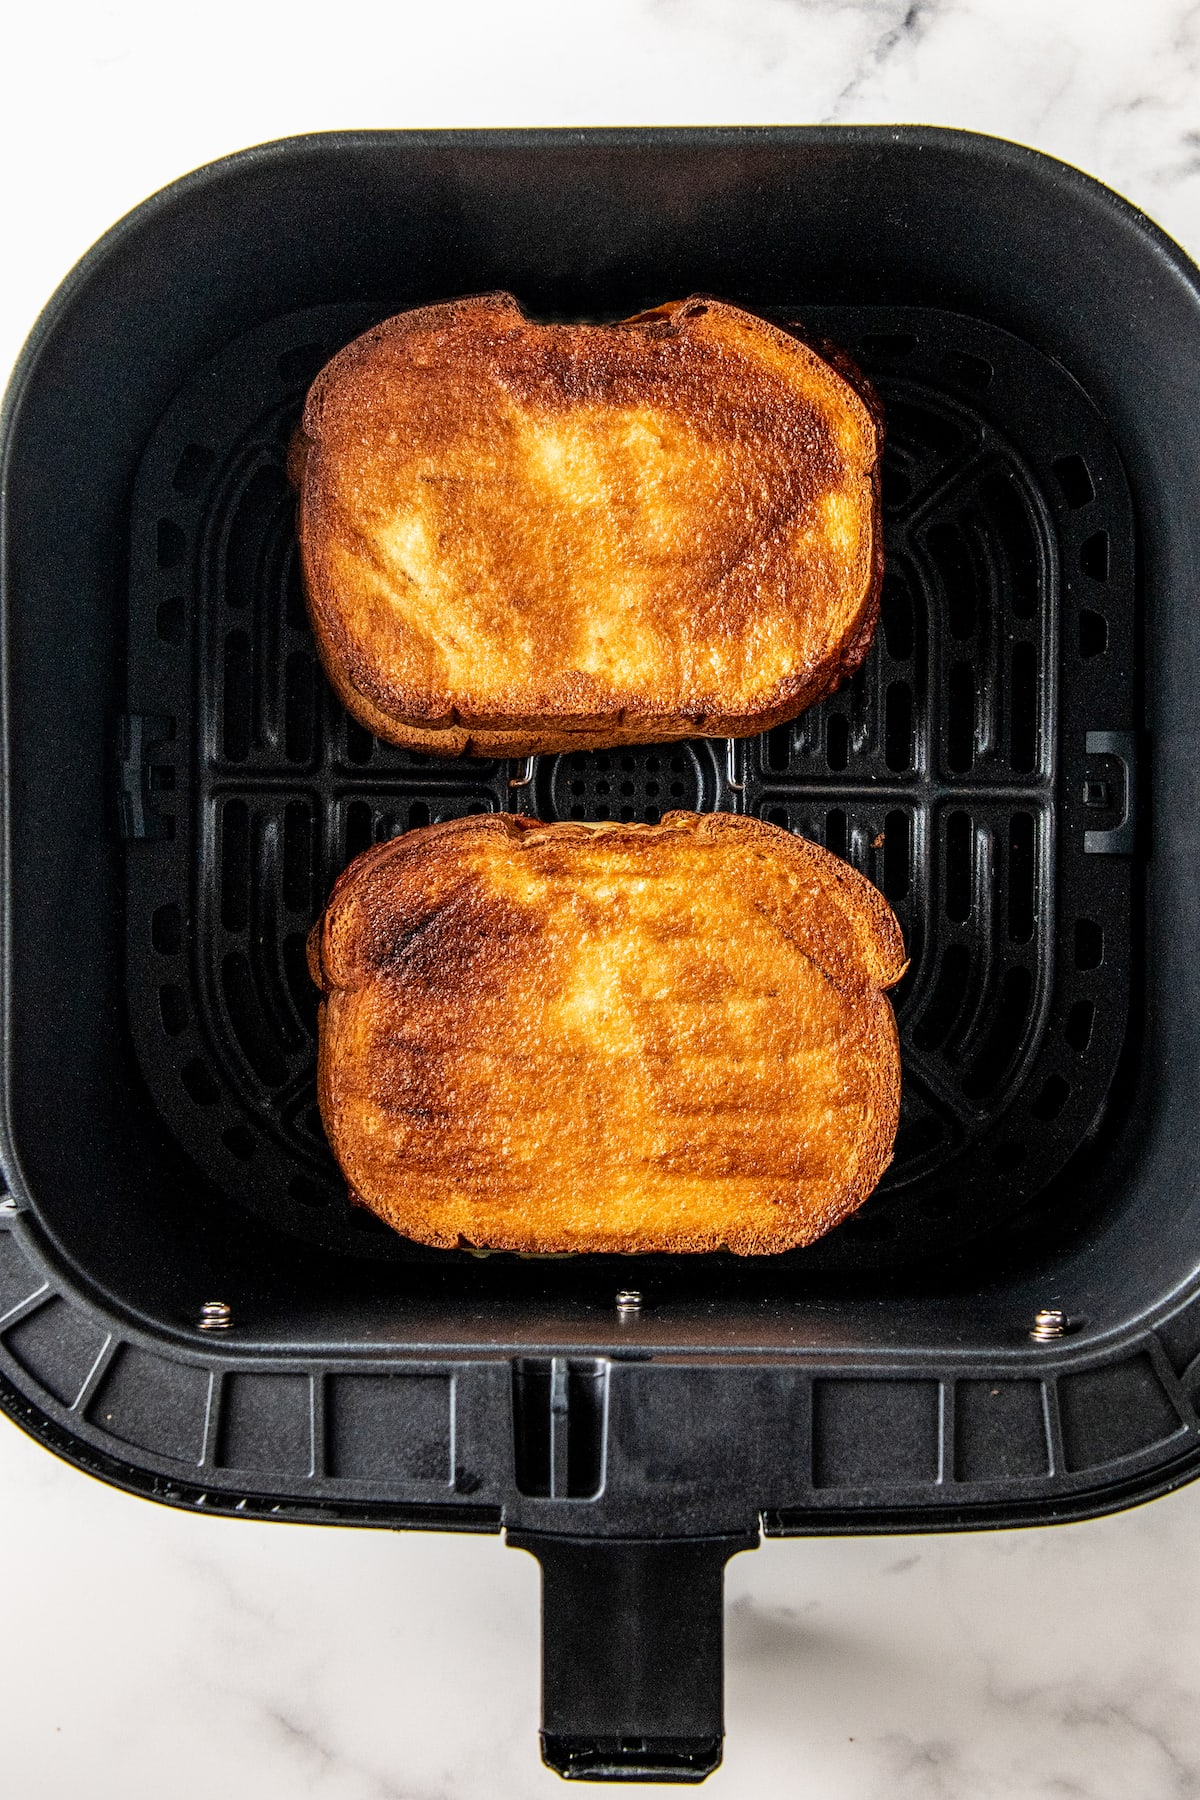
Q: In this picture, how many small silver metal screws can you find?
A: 3